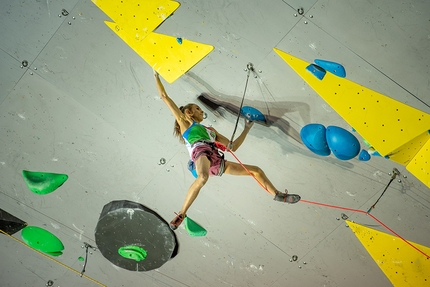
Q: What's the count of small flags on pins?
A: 0